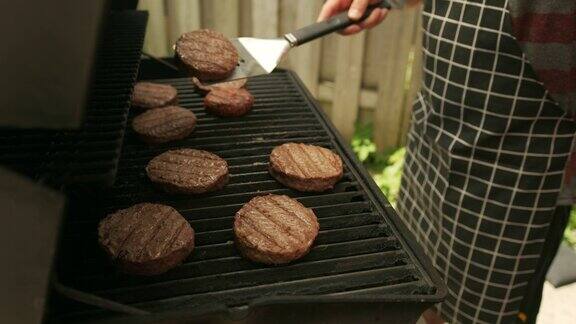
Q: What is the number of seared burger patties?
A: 8